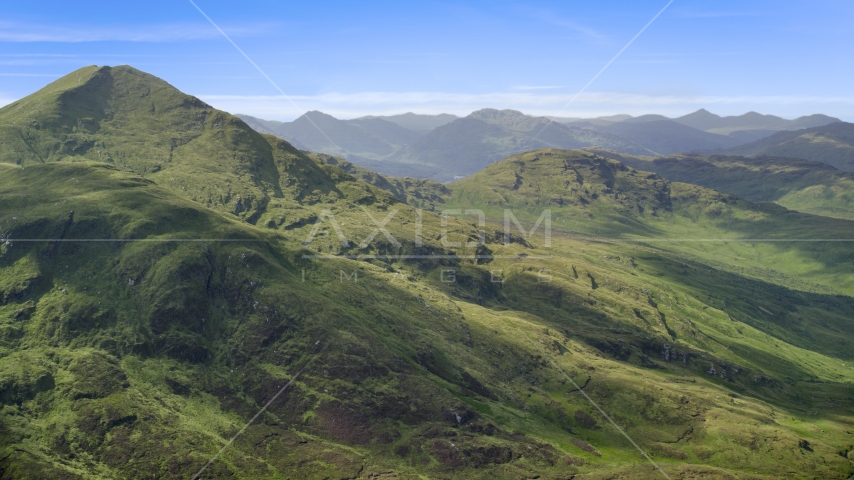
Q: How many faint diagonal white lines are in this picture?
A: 4